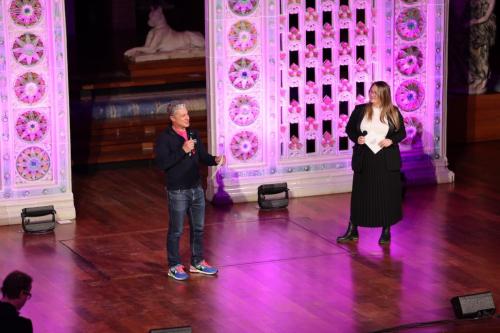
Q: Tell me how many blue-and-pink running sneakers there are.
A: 2